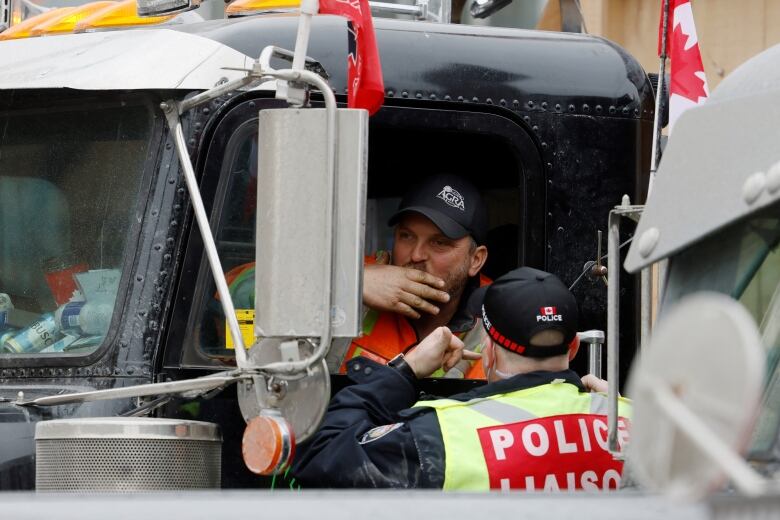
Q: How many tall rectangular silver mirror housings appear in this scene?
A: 1